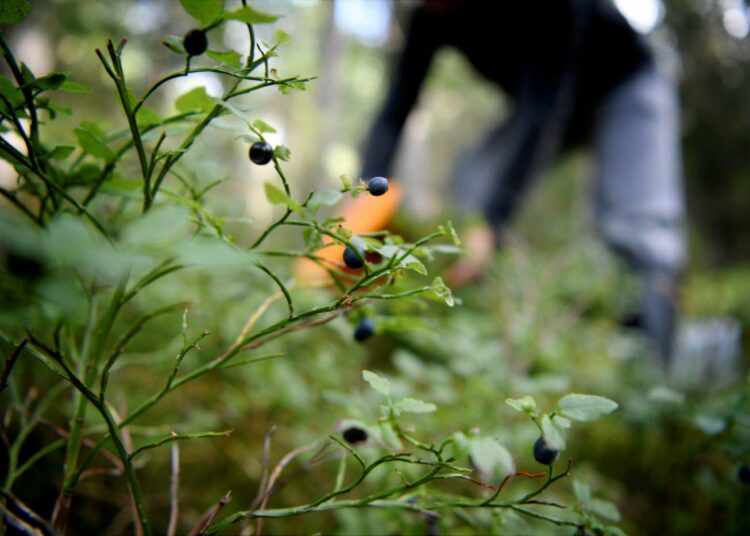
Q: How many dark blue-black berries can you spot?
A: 7